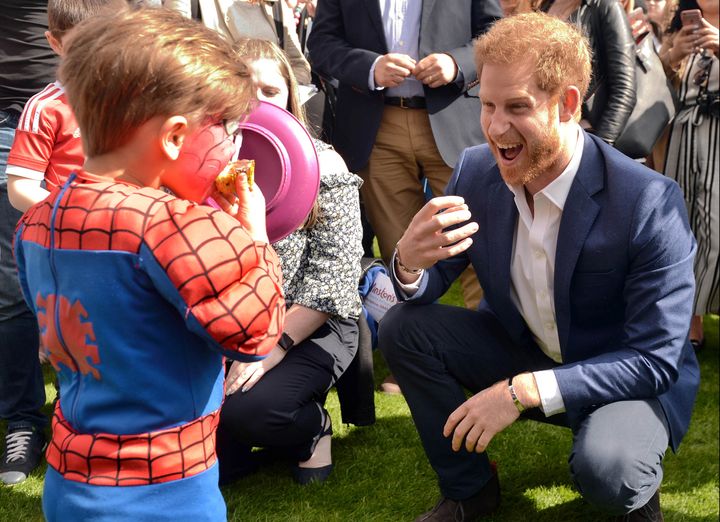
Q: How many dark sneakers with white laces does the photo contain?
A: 1